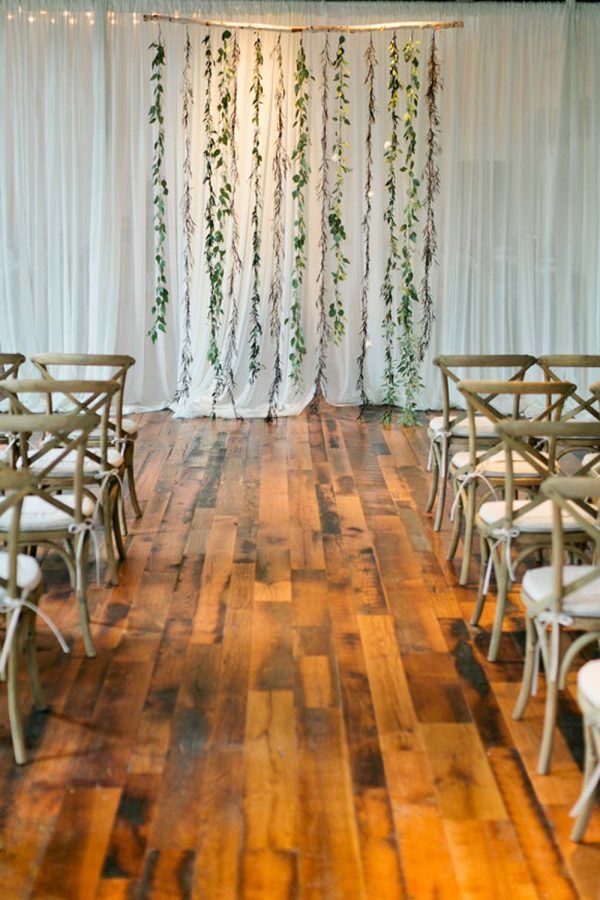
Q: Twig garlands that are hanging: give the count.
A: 6